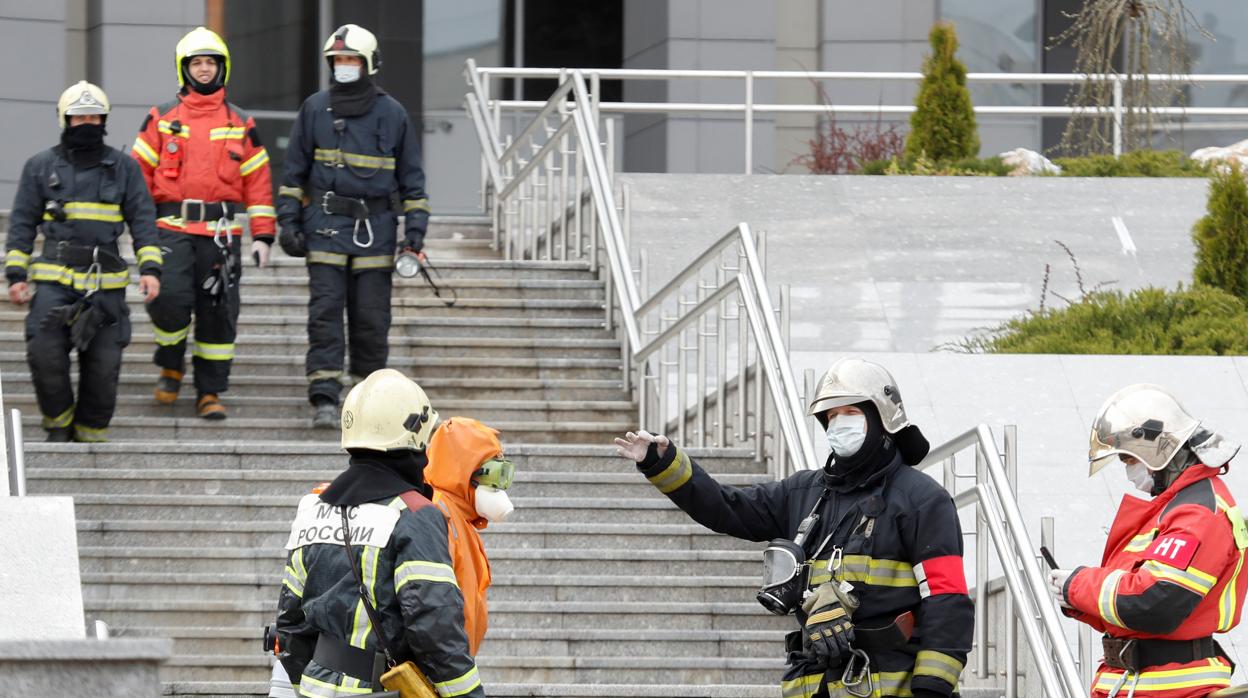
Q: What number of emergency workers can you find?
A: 7